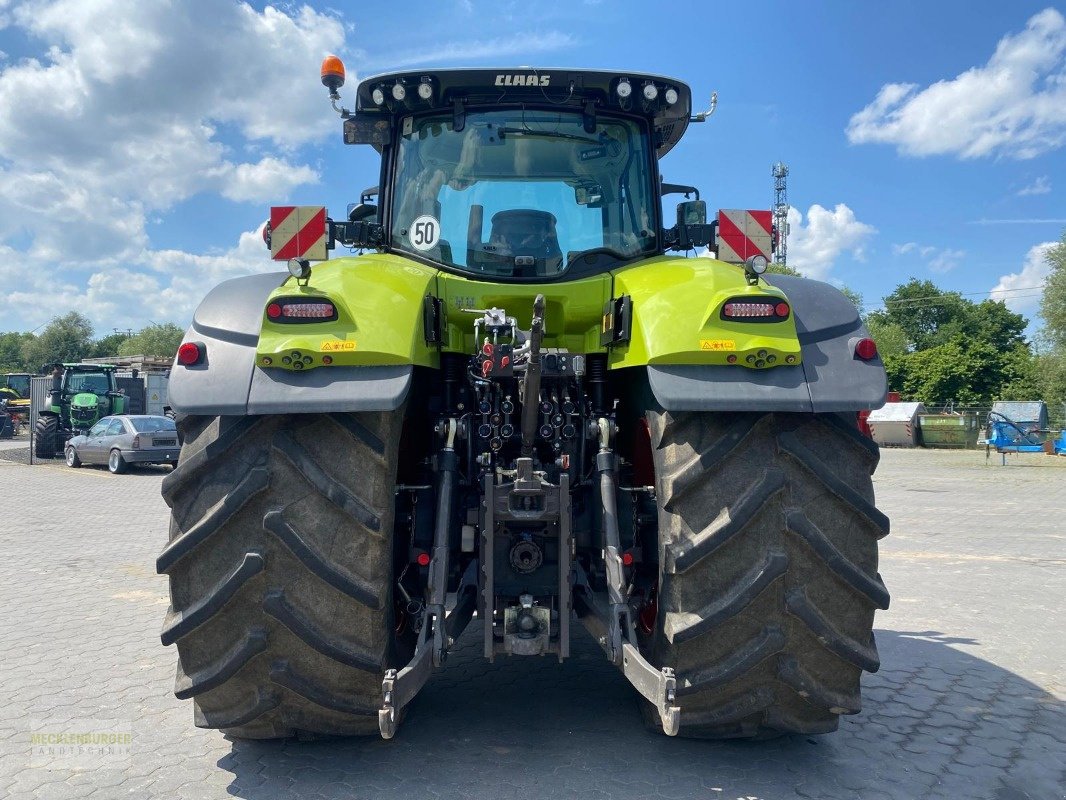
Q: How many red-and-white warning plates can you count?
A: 2